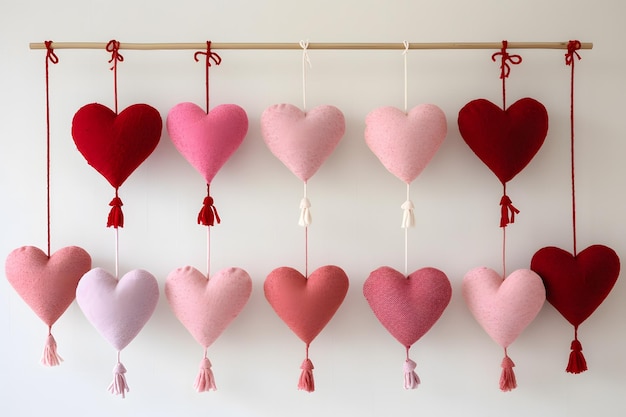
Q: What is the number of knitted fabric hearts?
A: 12